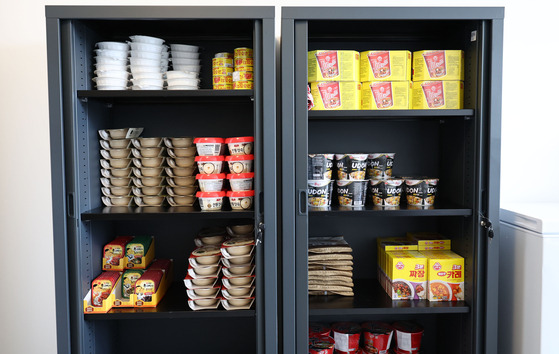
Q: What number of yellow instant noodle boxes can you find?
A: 6